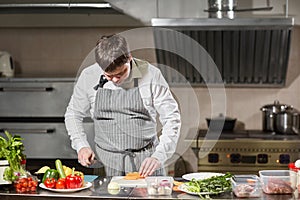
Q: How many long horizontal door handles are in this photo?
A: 2